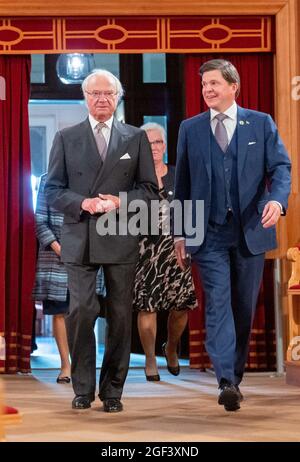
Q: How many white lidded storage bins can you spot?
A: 0